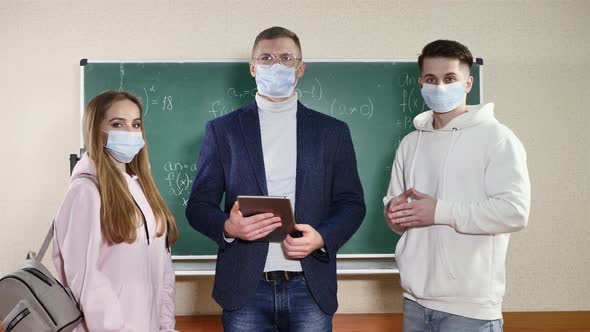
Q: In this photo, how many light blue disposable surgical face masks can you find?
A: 3